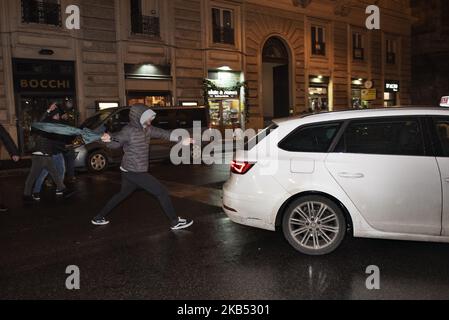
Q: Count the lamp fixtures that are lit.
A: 4